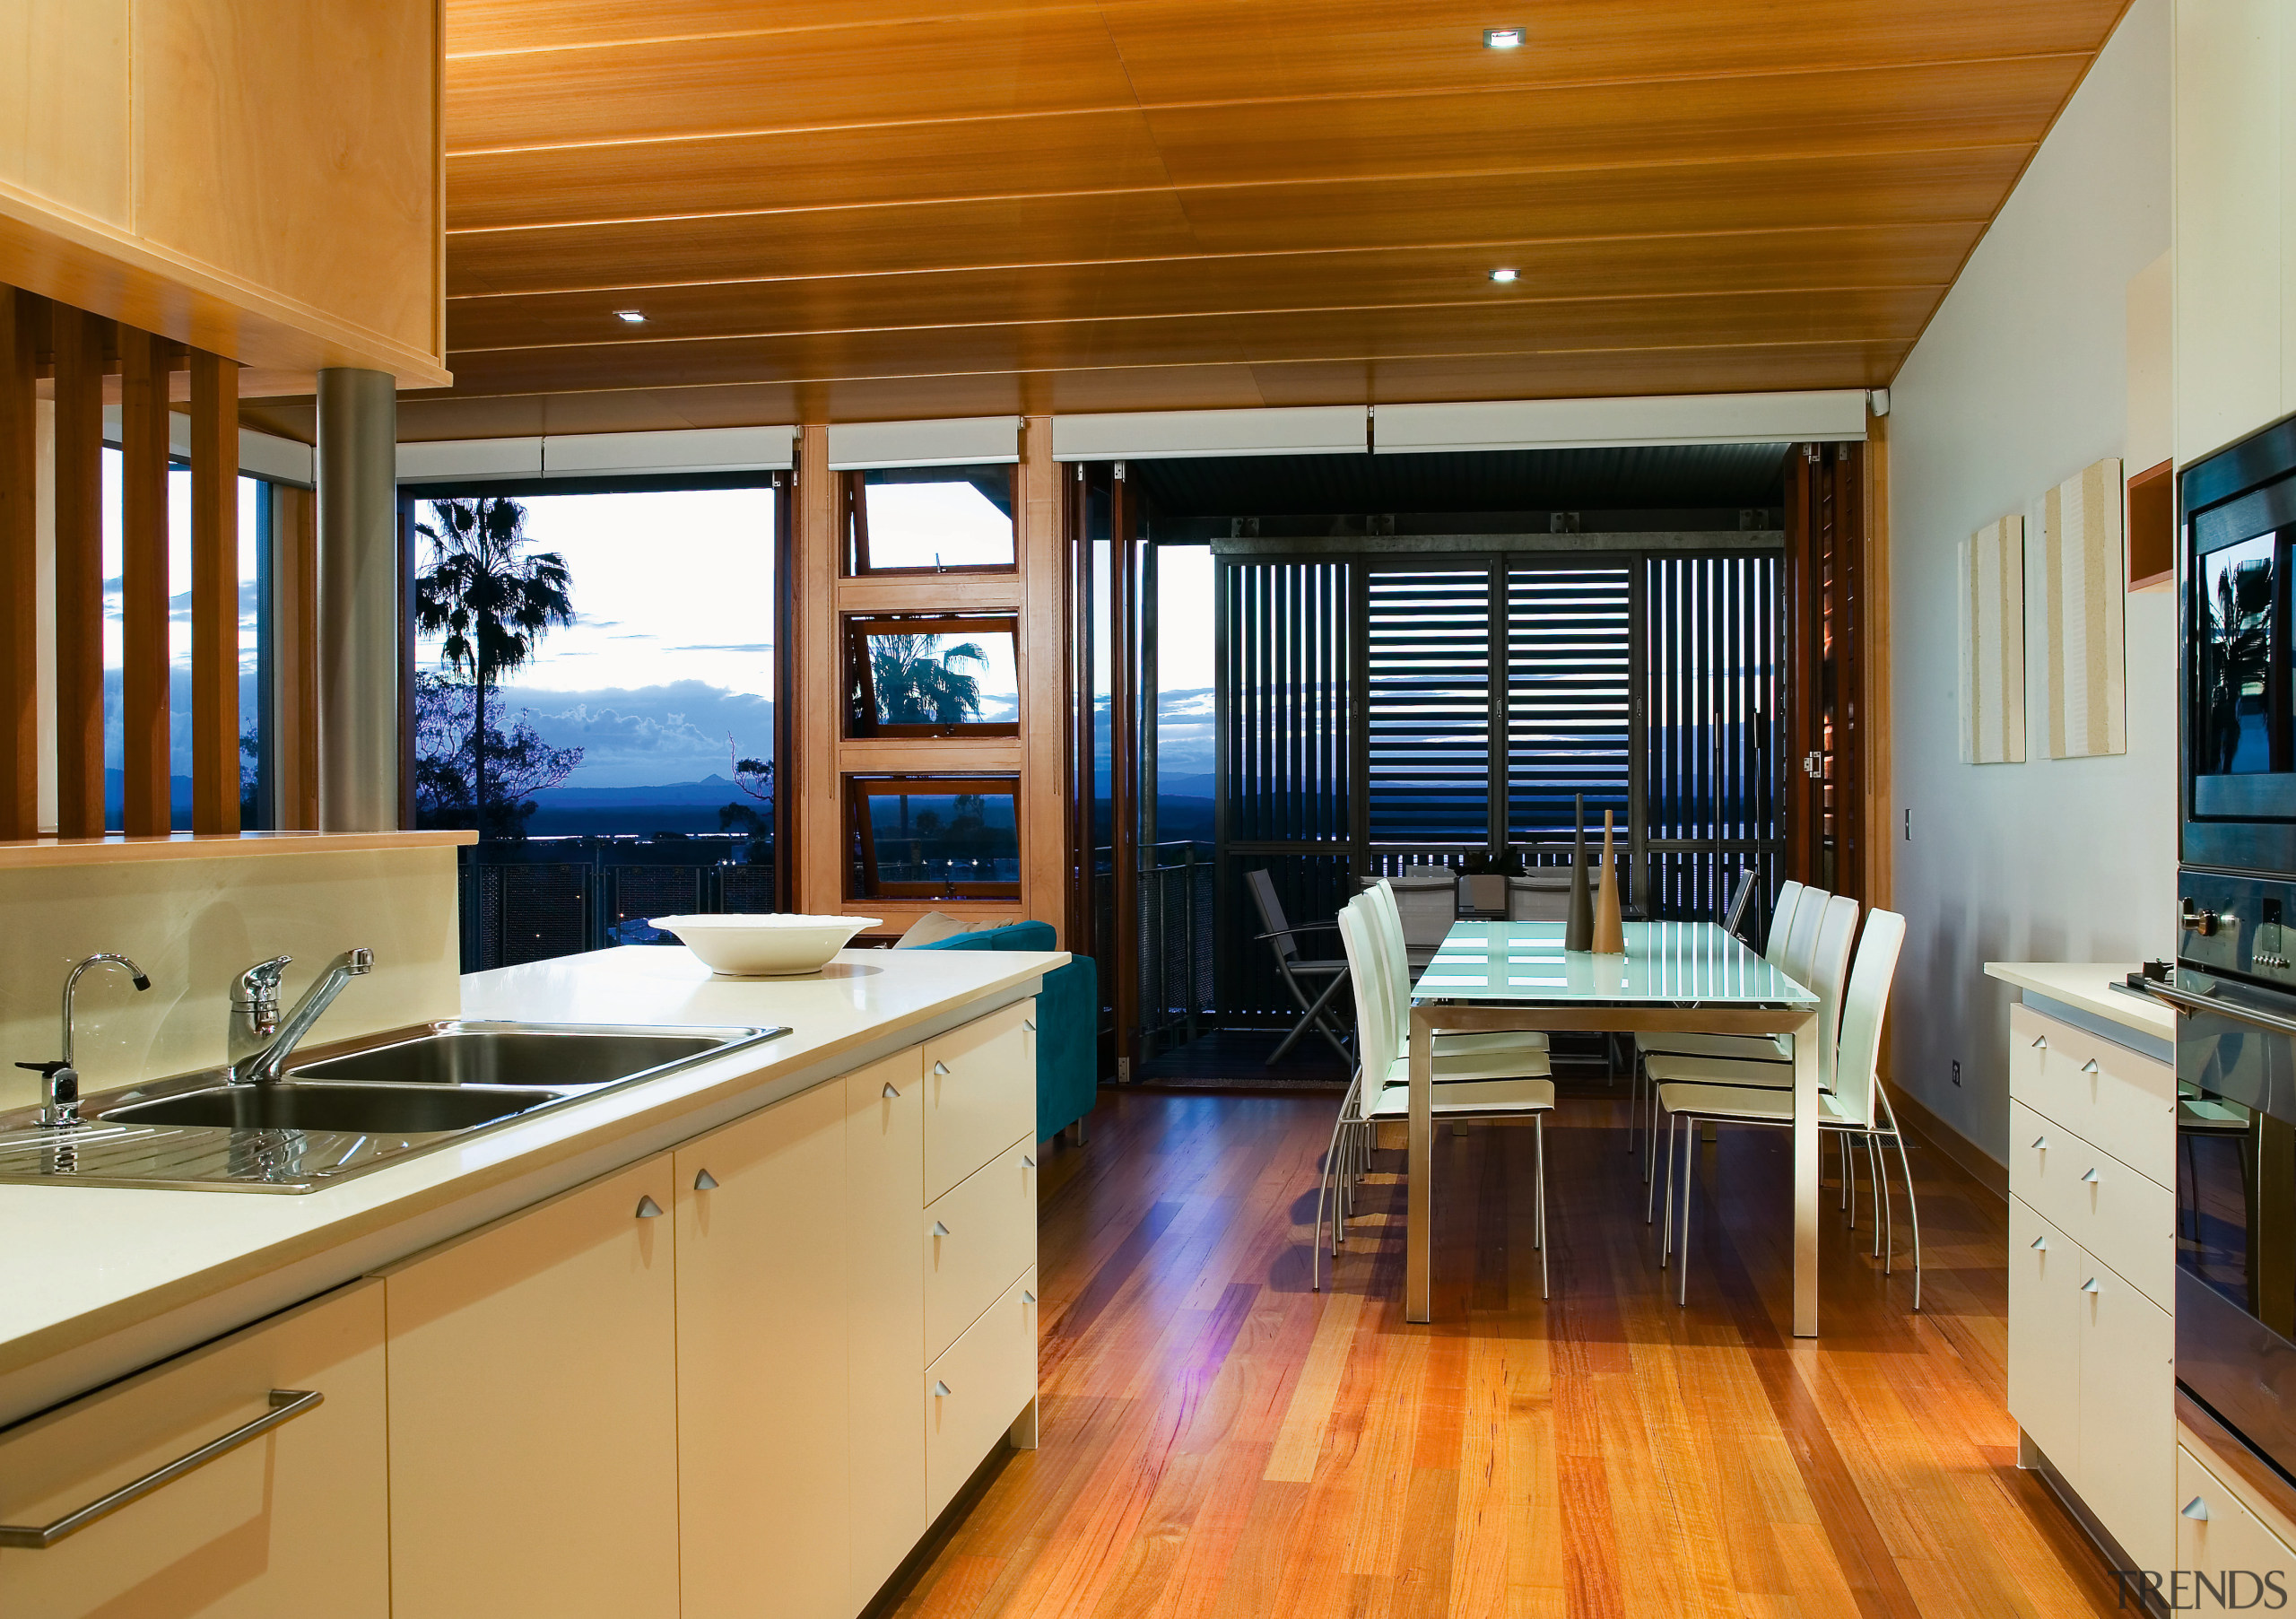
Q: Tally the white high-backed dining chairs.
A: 8